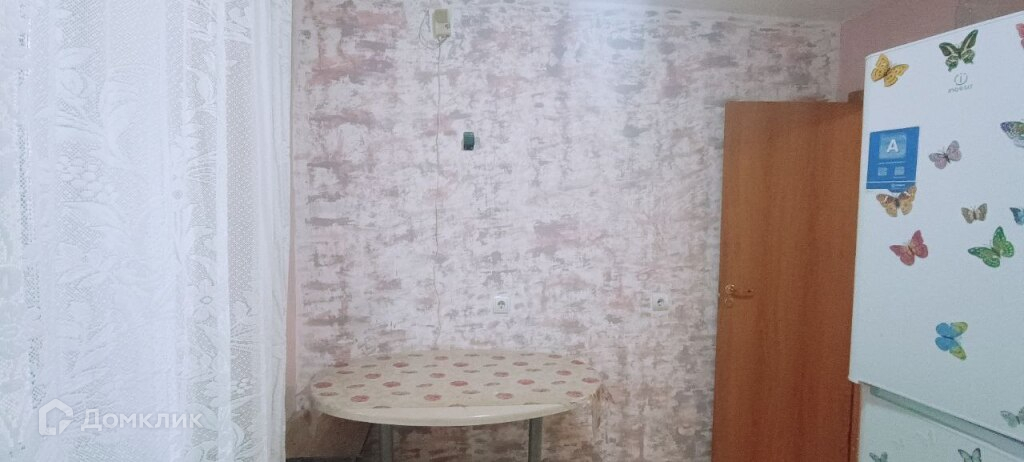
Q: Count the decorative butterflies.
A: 14